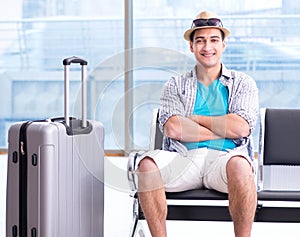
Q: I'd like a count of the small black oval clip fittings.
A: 4